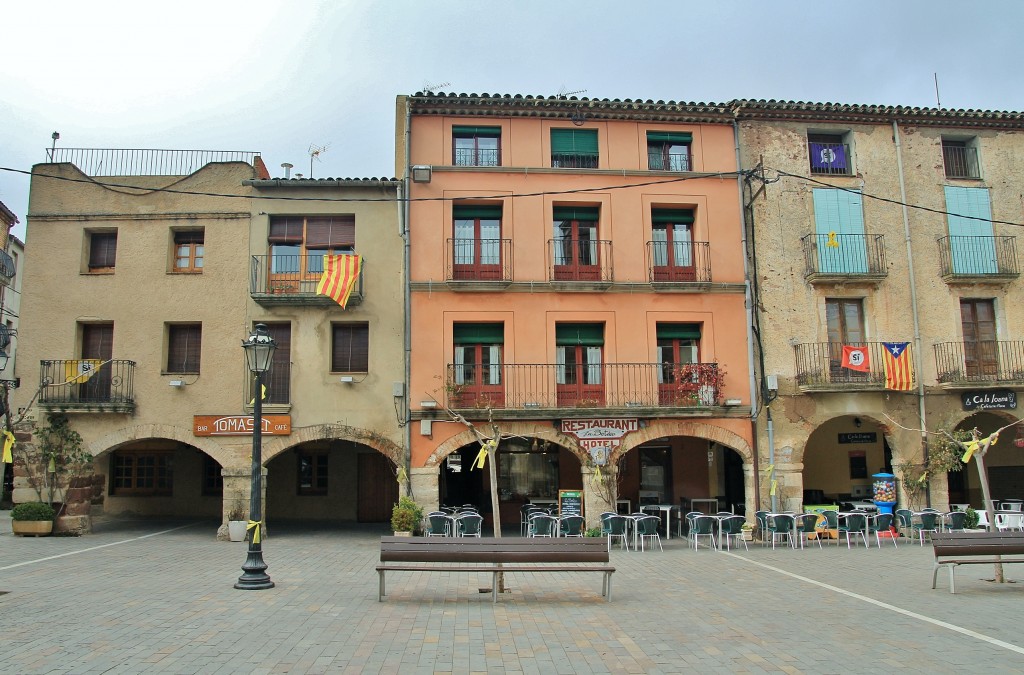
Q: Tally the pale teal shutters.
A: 2